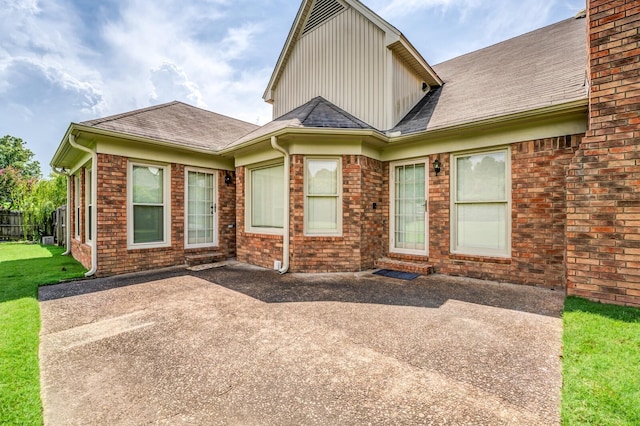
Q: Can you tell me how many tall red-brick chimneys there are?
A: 1